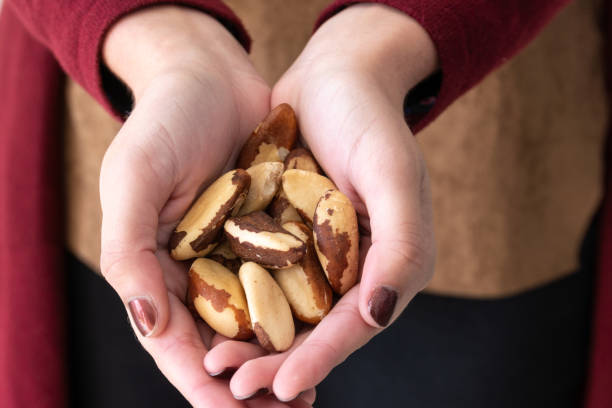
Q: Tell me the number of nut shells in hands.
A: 12